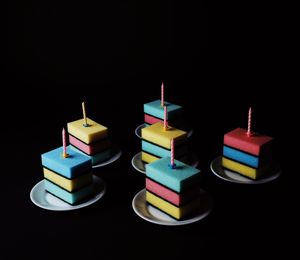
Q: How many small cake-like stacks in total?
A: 6